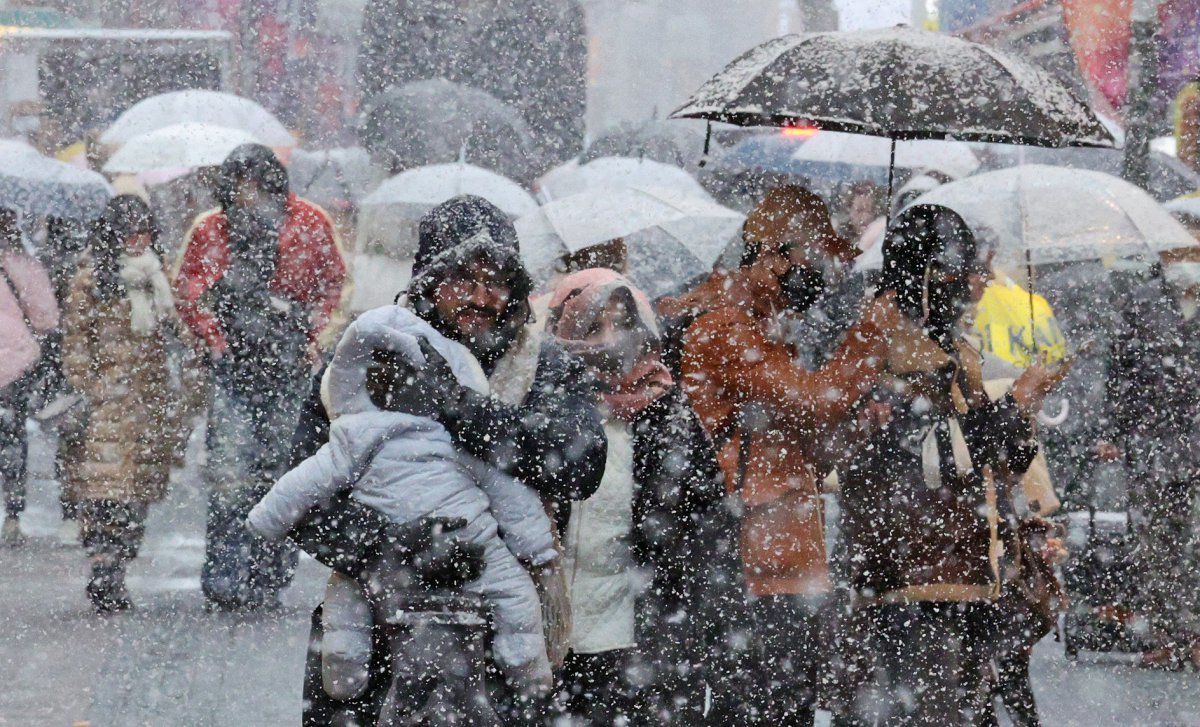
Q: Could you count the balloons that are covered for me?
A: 0